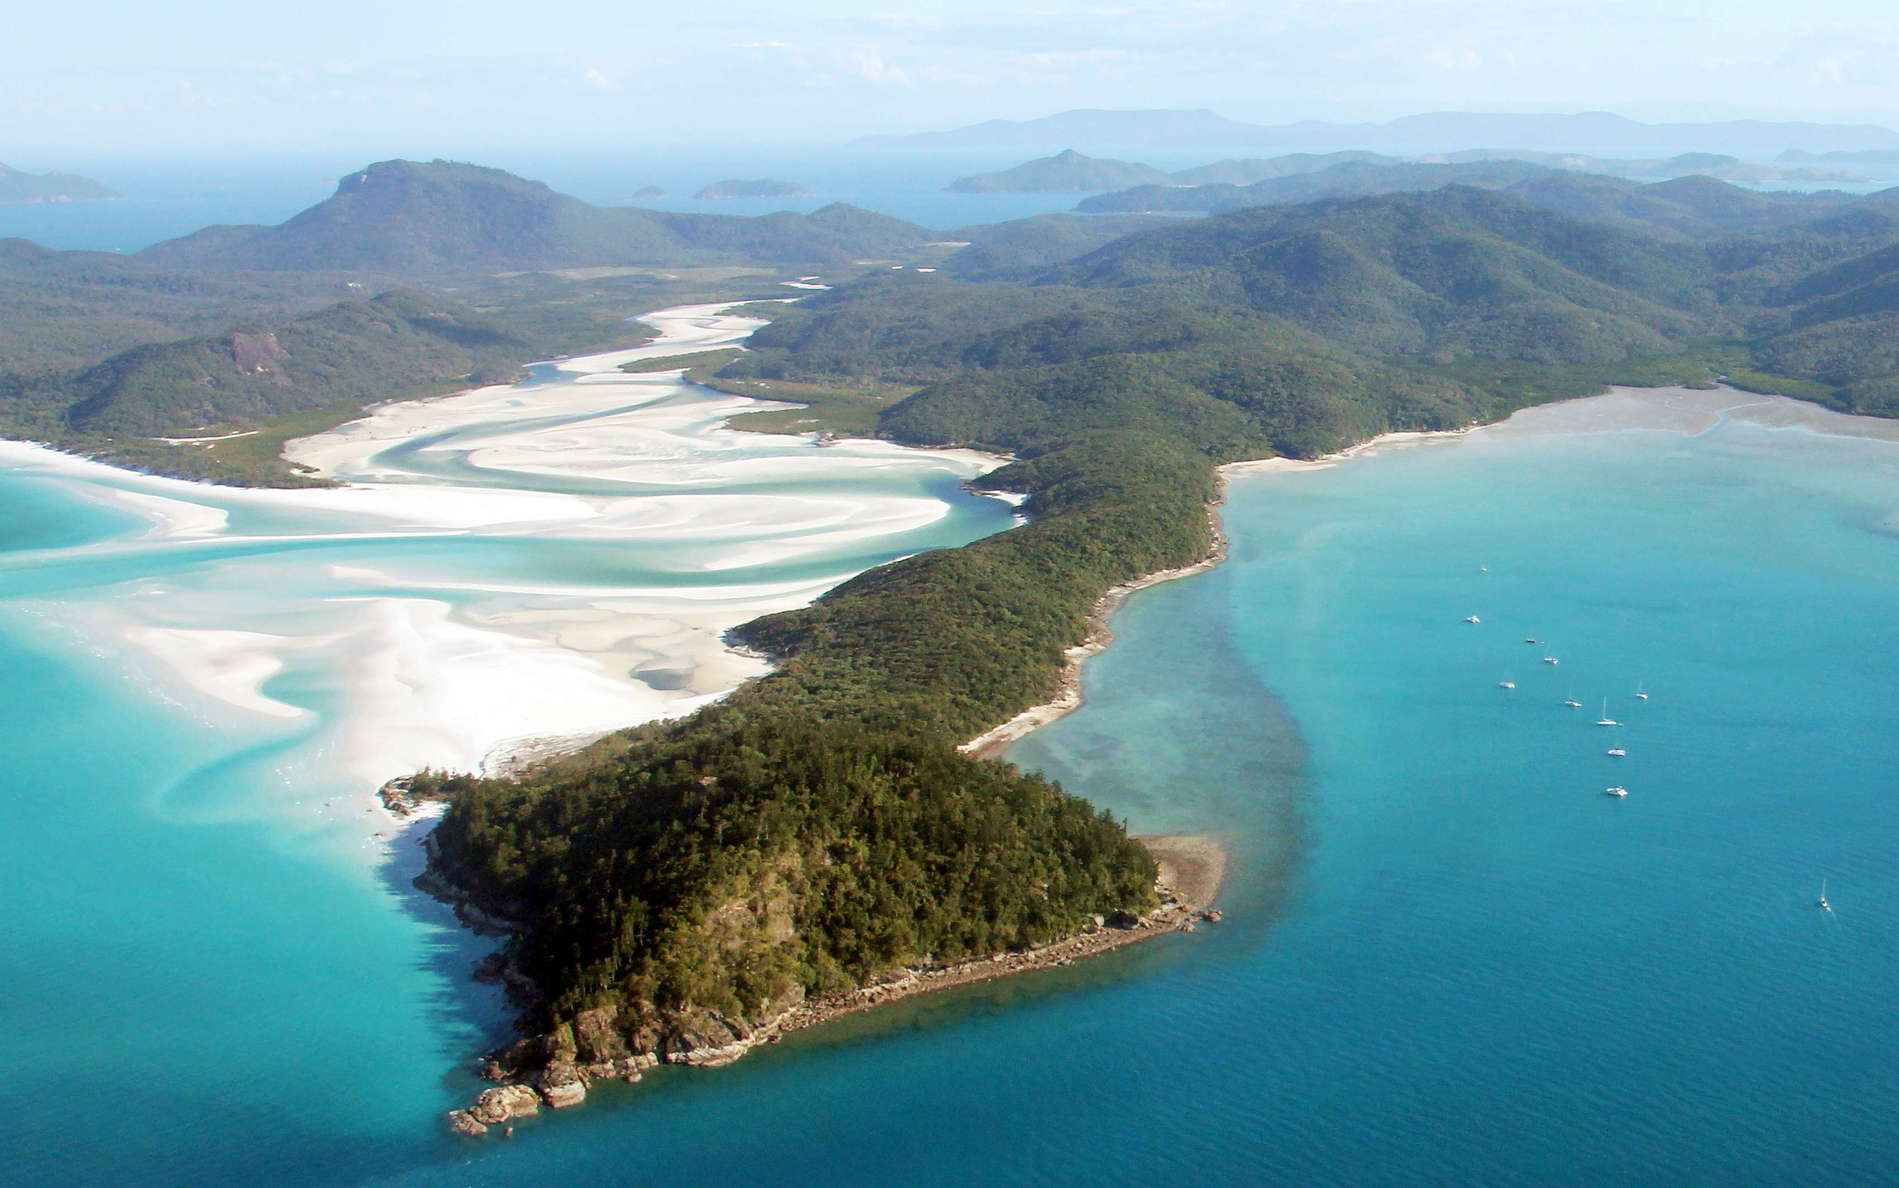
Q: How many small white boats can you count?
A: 11